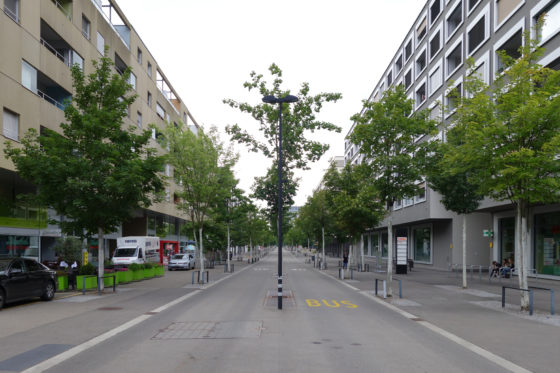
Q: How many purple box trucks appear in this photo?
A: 0